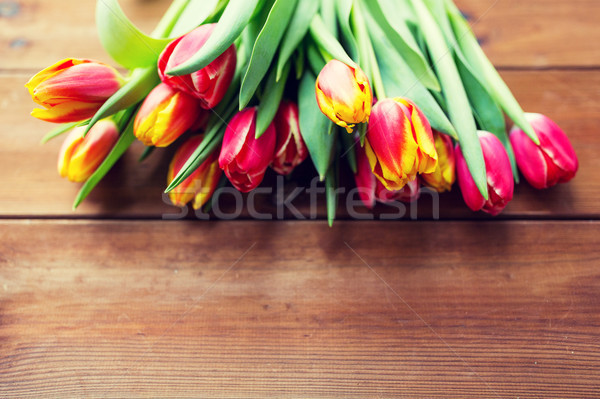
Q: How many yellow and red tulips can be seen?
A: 7